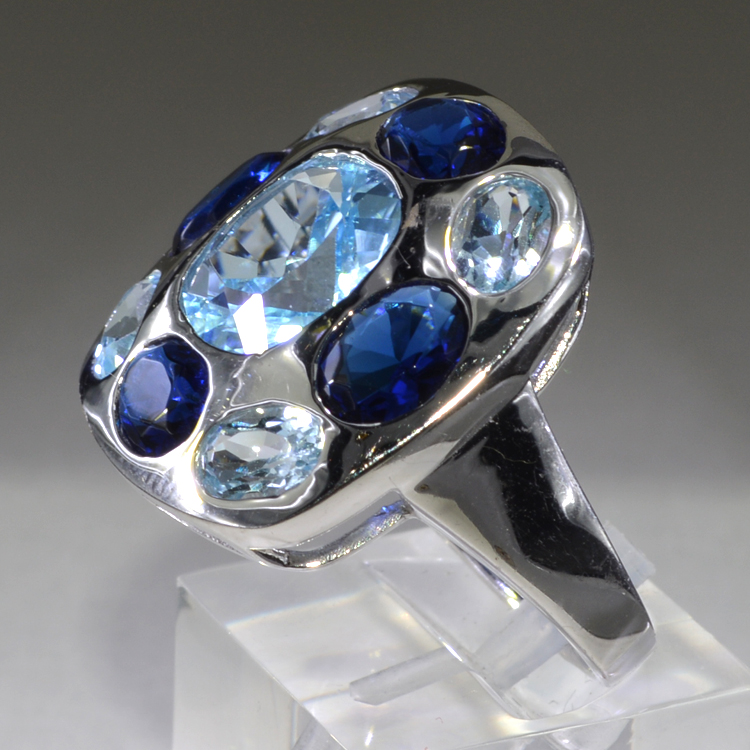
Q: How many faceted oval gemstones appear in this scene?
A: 9